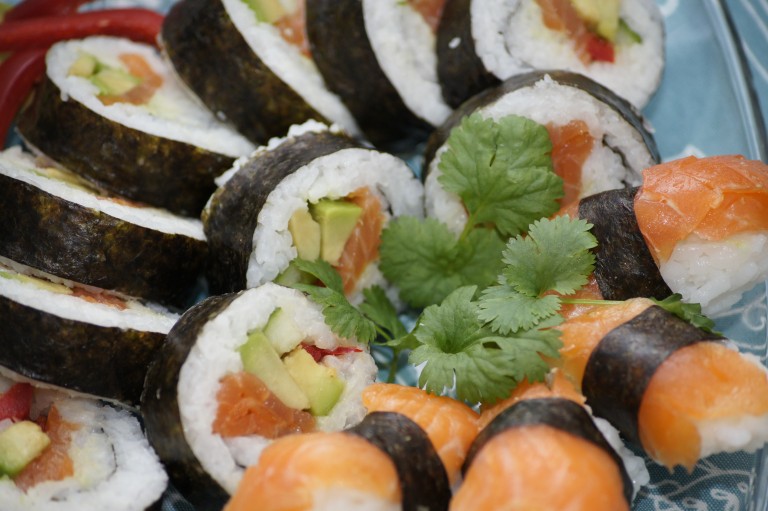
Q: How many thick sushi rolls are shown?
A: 10